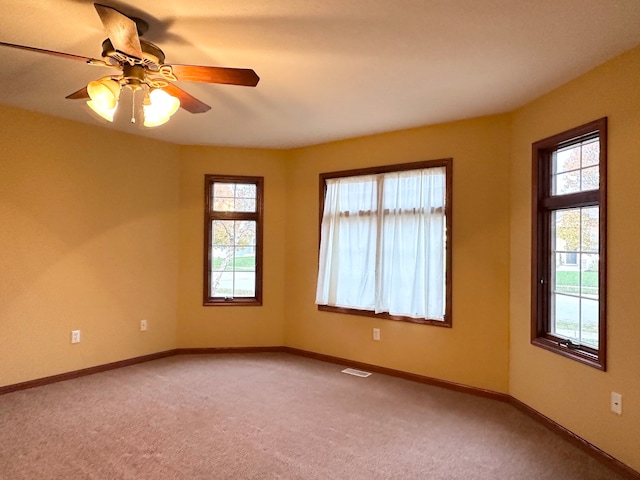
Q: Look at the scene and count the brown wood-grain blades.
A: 5